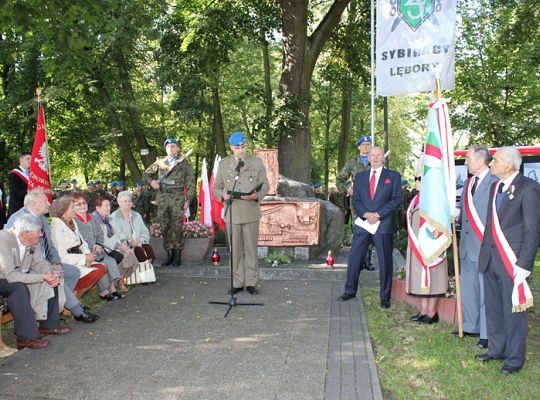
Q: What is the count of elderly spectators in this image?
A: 6